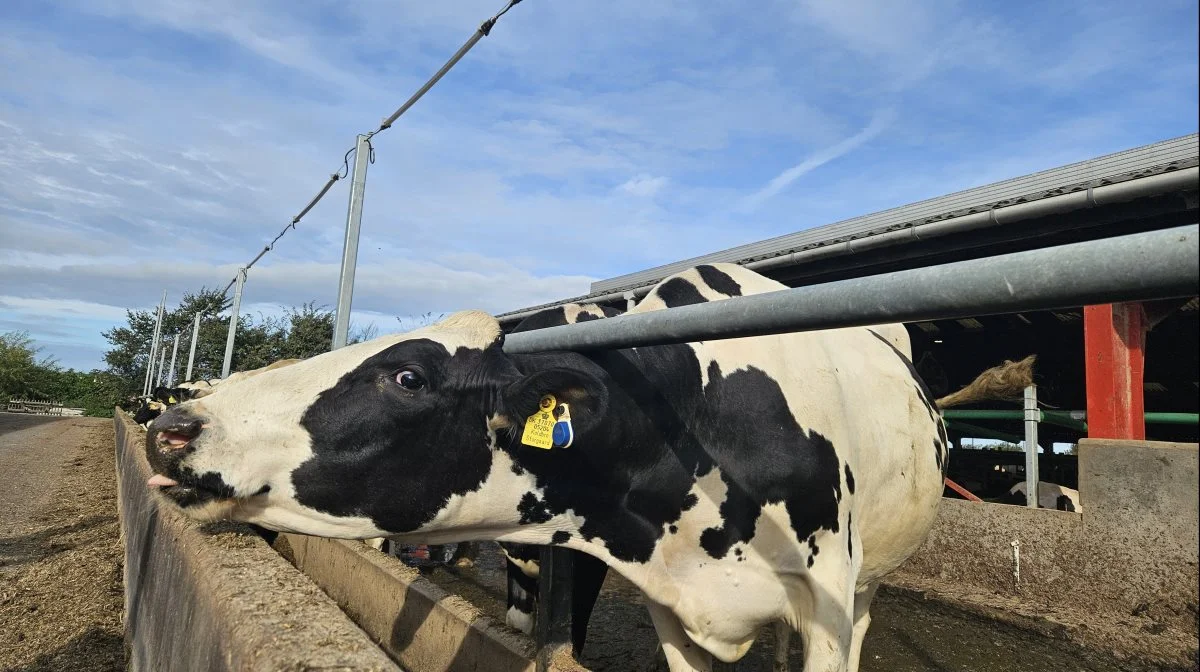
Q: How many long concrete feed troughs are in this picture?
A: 1